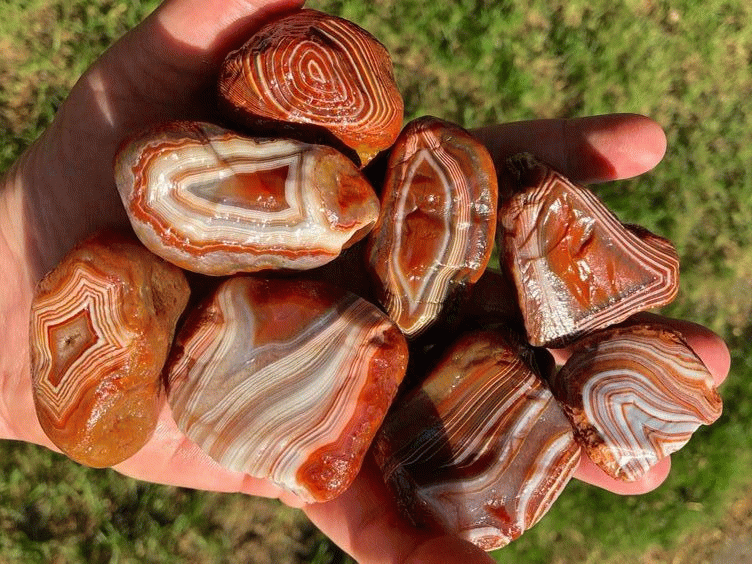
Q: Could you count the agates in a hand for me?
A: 8